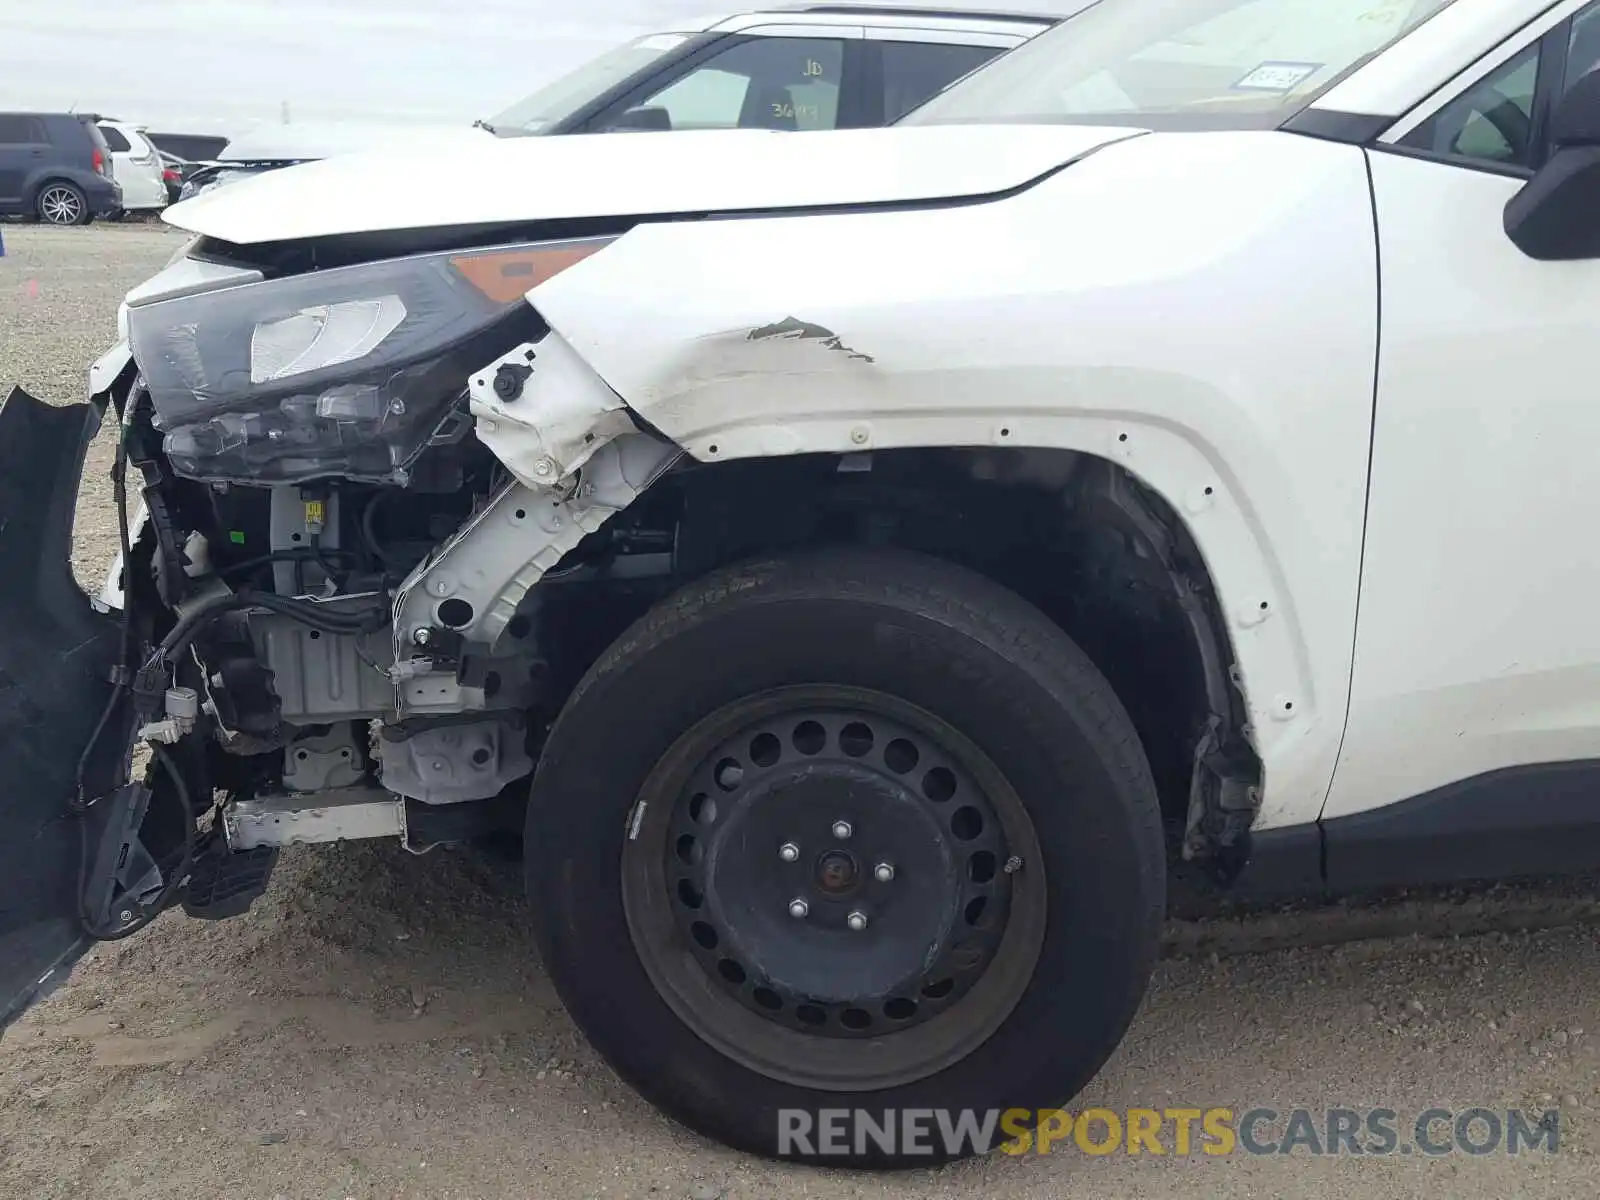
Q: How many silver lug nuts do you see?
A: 5